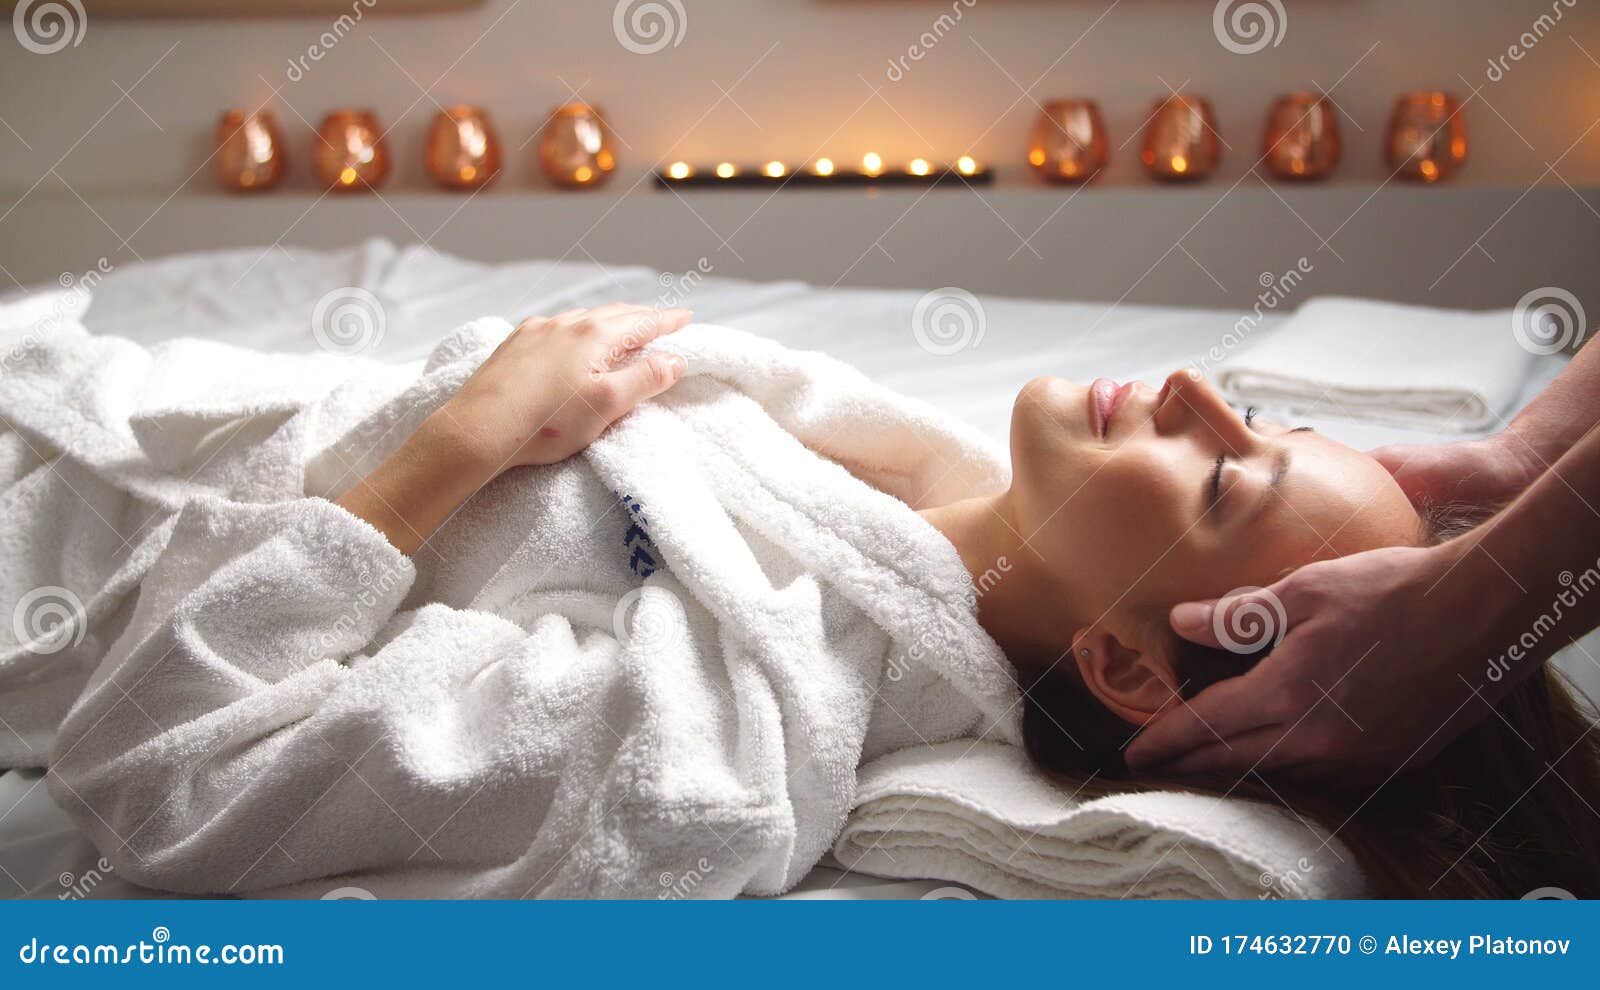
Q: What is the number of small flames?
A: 7